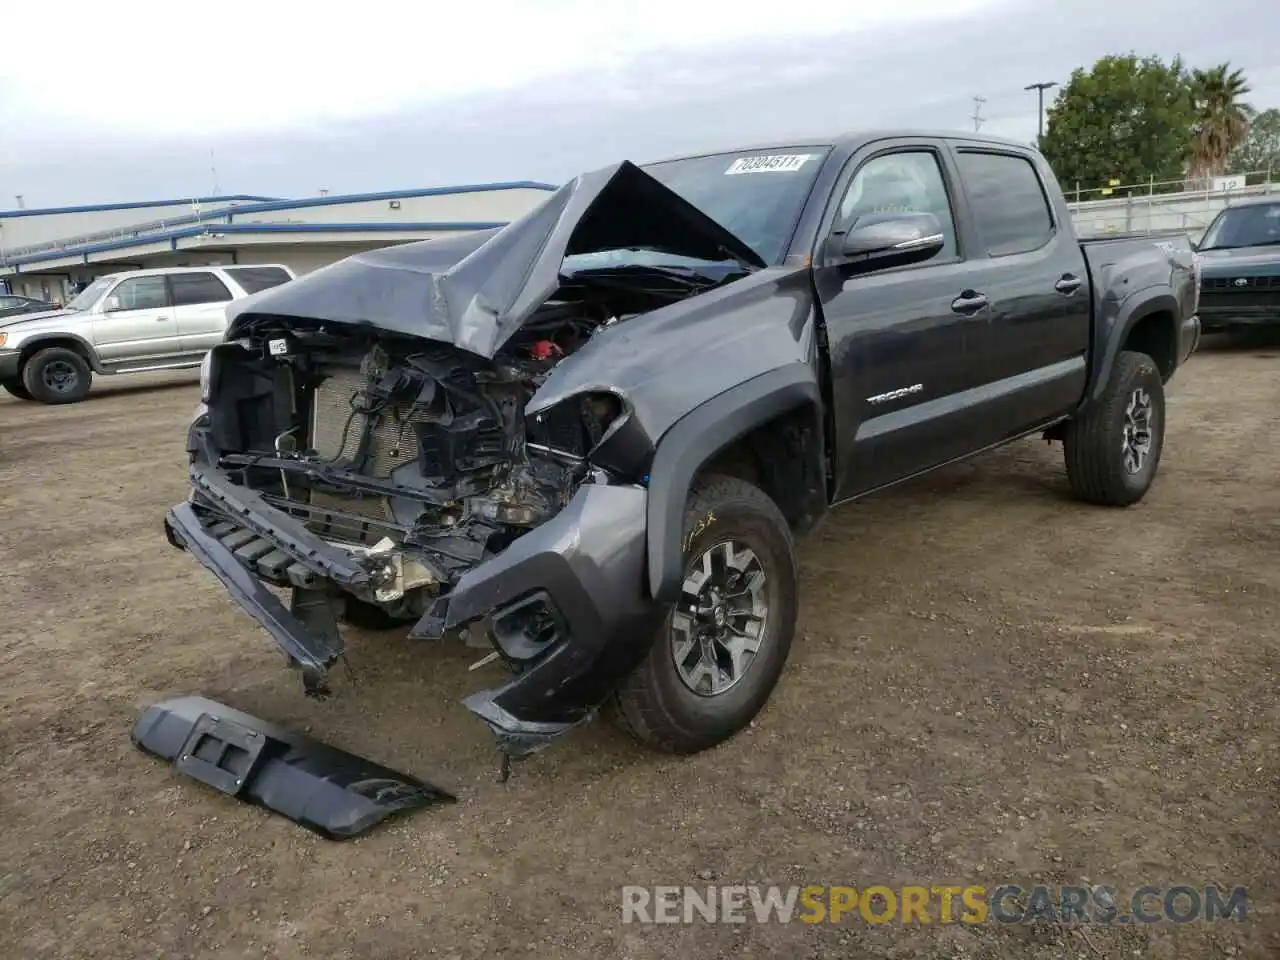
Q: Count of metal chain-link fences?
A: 1